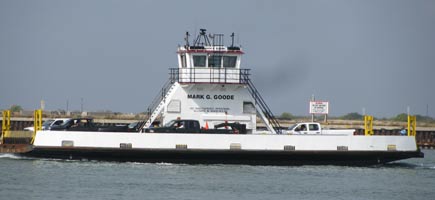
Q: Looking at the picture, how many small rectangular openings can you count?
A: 7